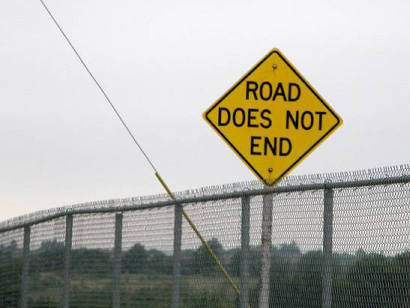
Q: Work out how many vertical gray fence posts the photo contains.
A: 6